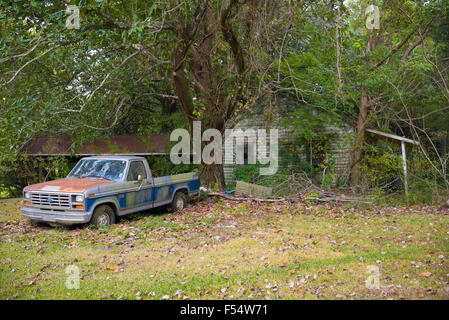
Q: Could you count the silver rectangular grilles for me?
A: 1